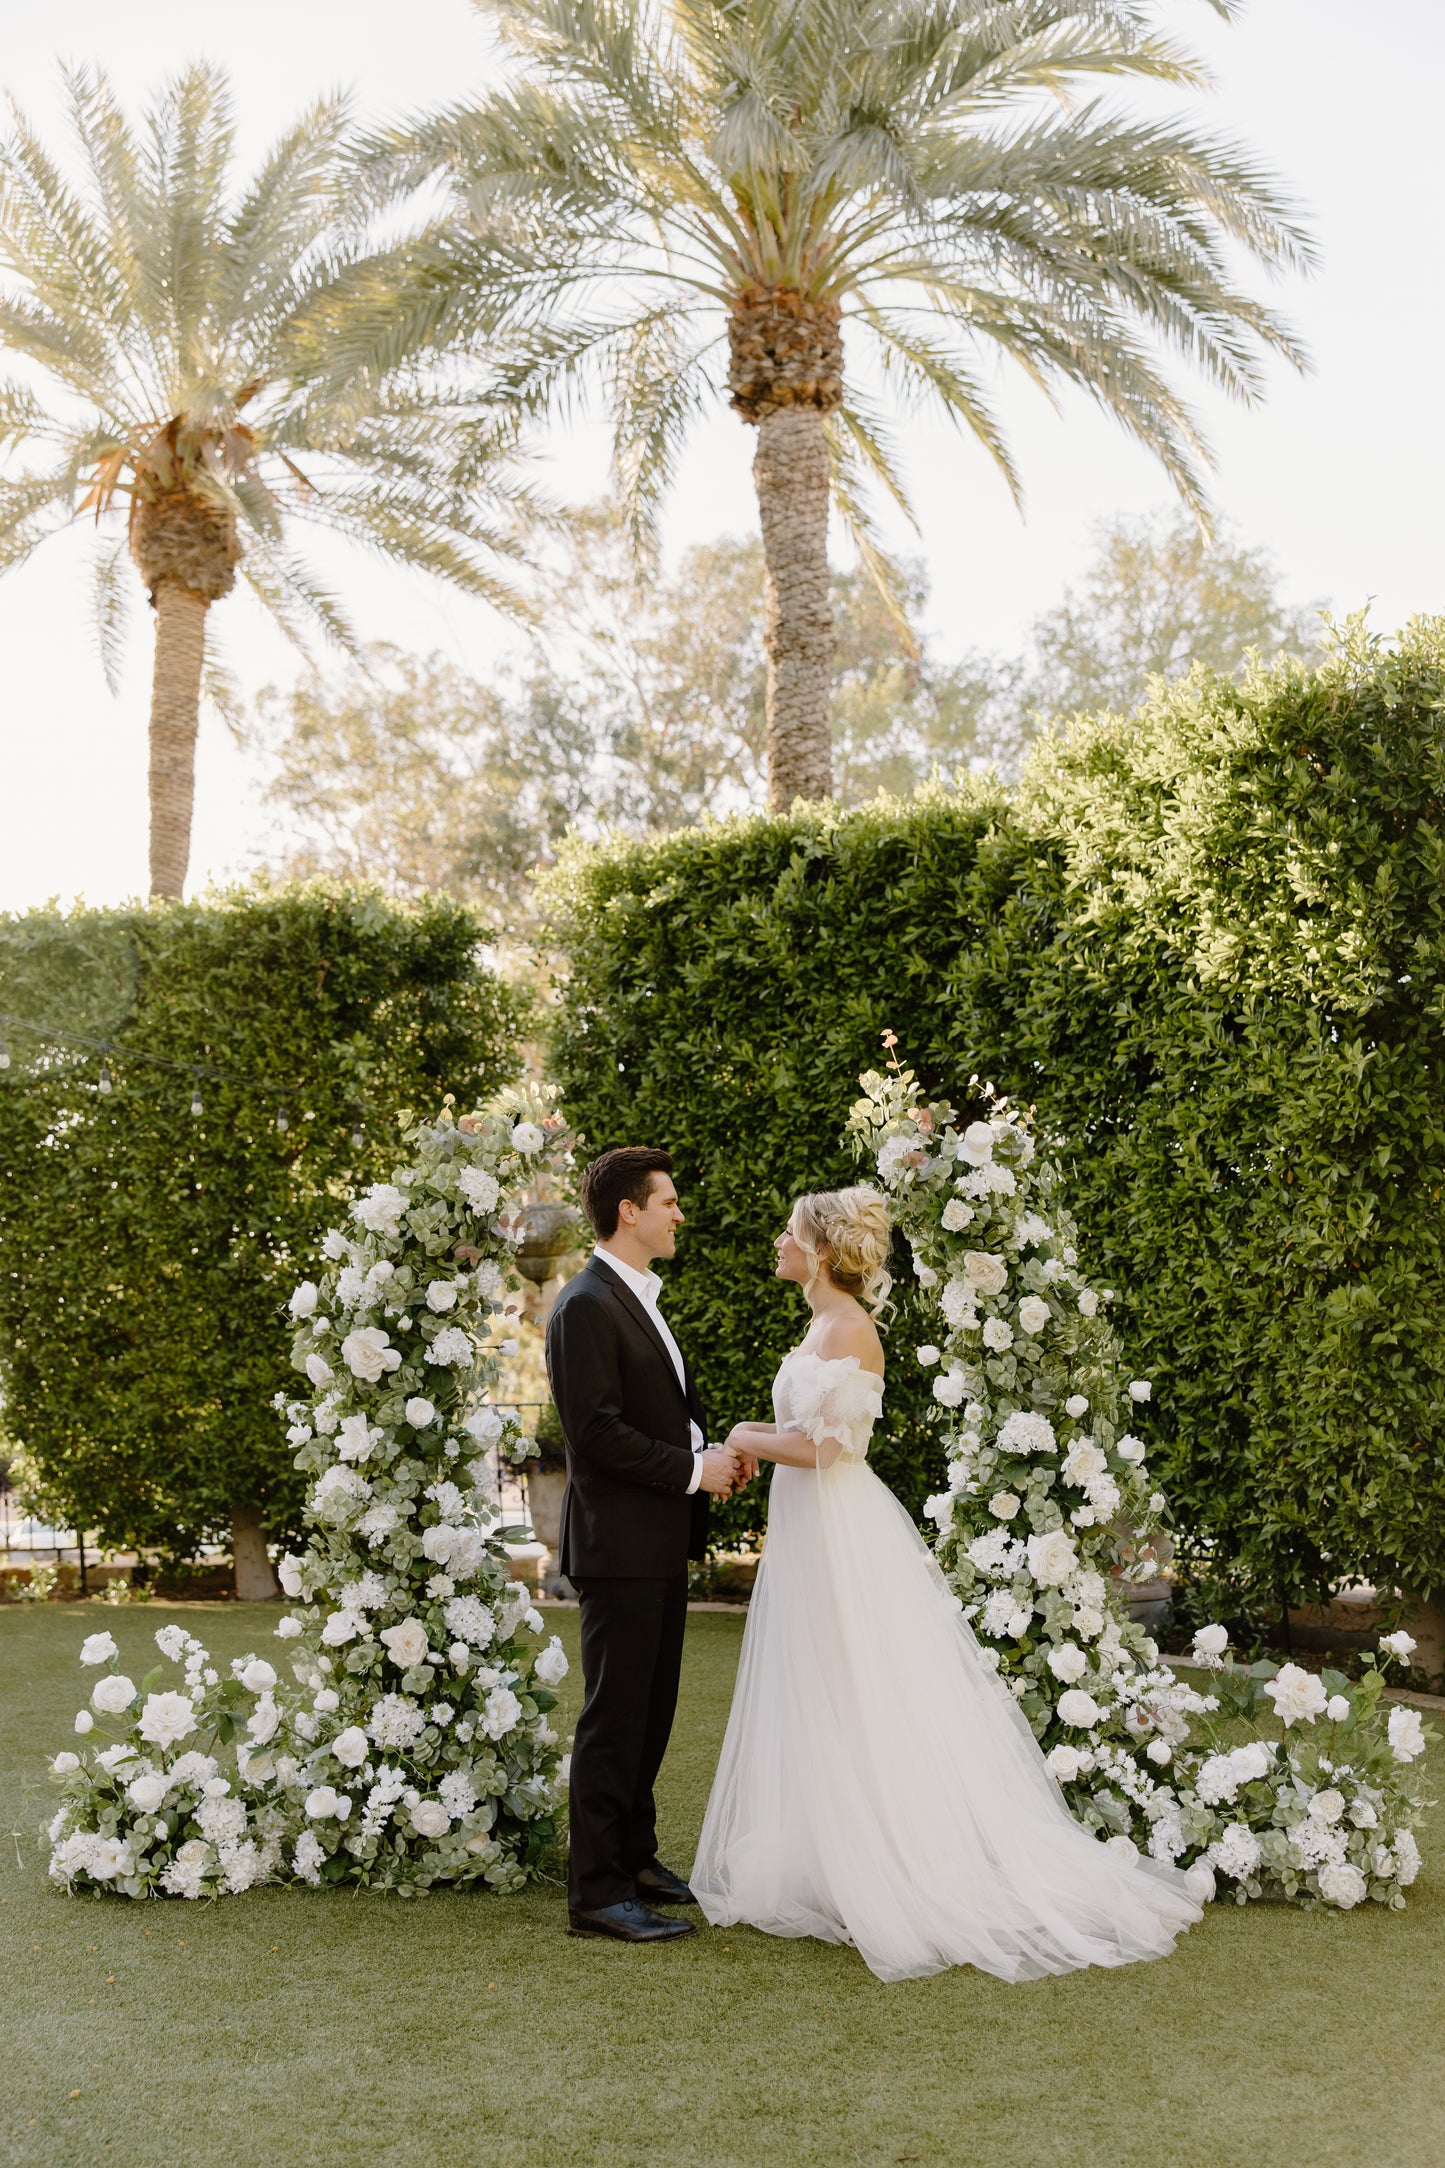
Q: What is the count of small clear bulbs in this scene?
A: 5